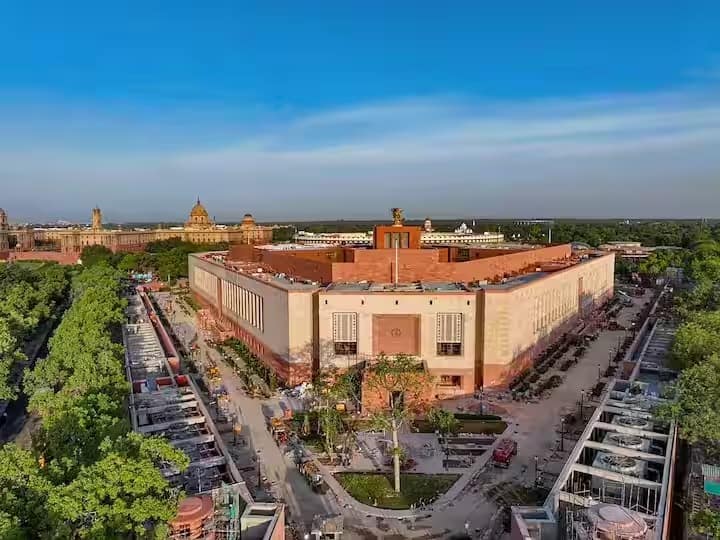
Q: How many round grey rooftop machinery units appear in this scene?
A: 3